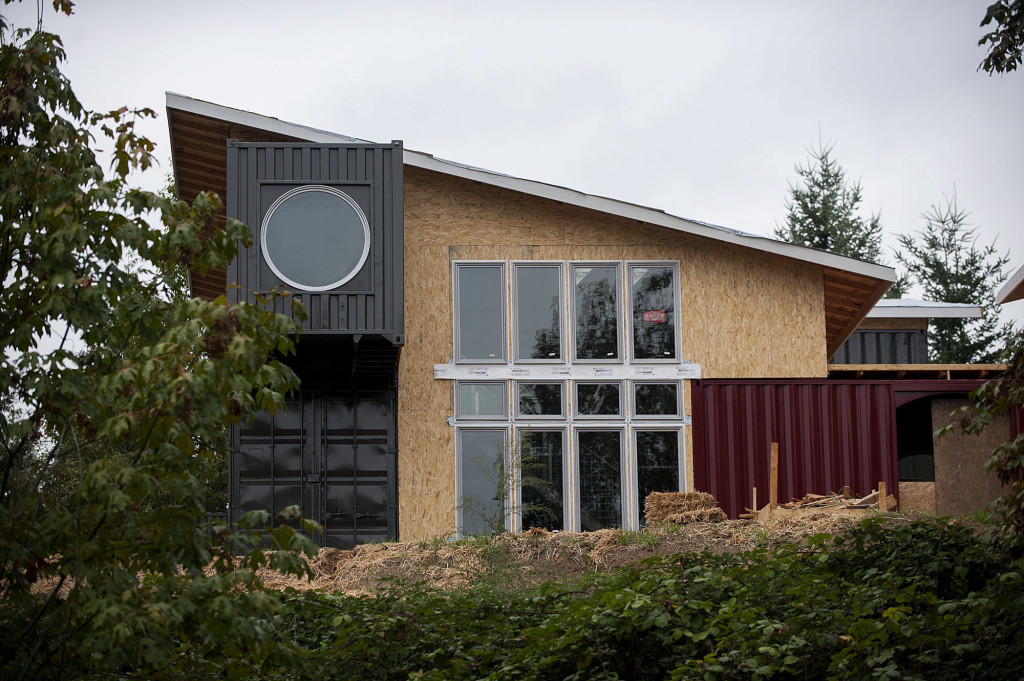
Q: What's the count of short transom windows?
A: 4